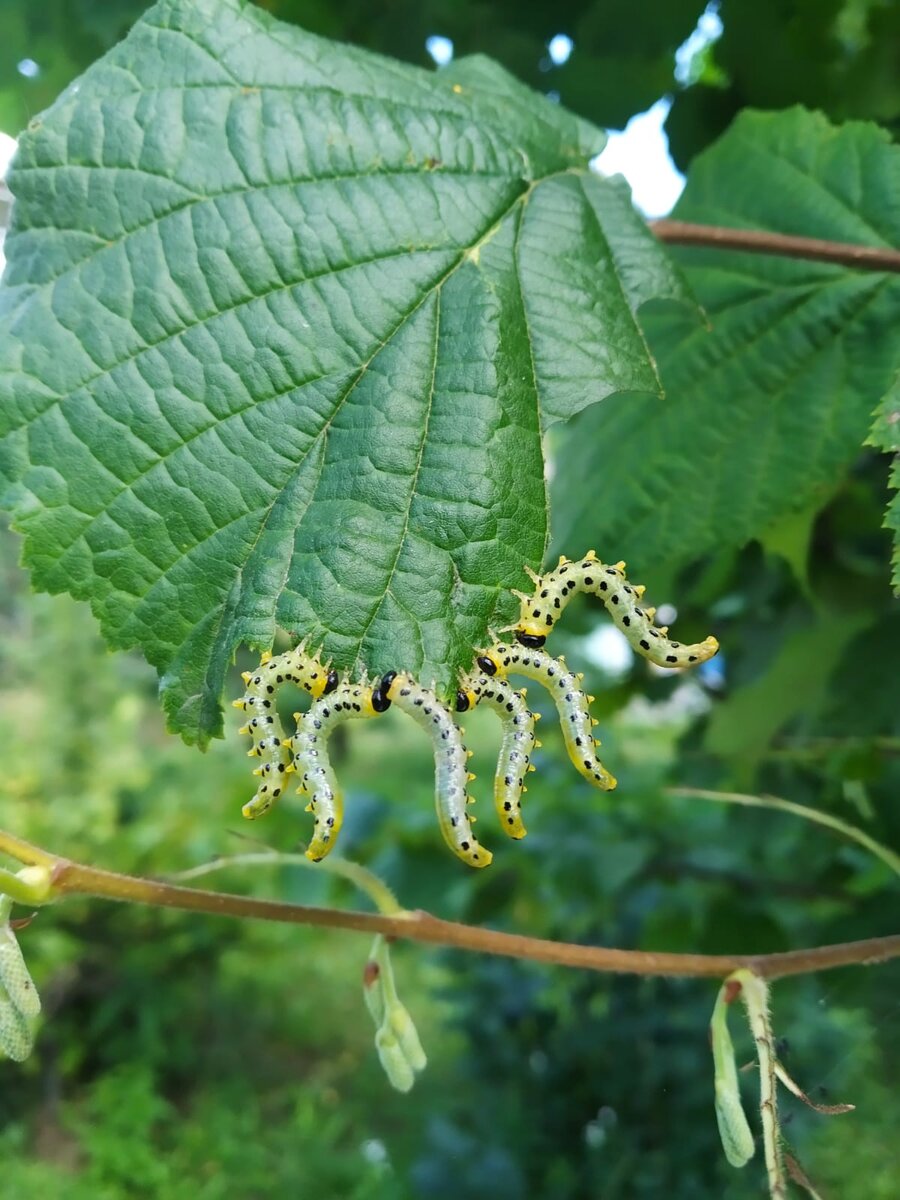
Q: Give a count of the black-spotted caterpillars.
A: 6